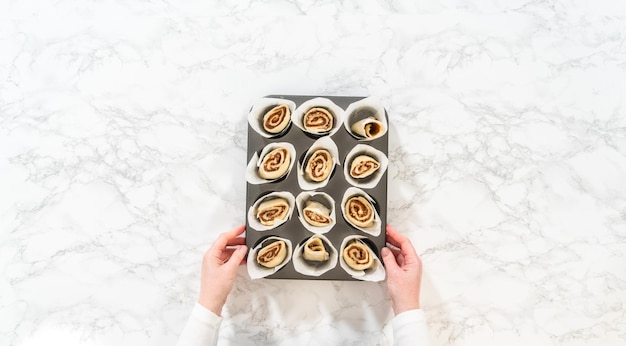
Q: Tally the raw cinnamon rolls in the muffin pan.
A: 12